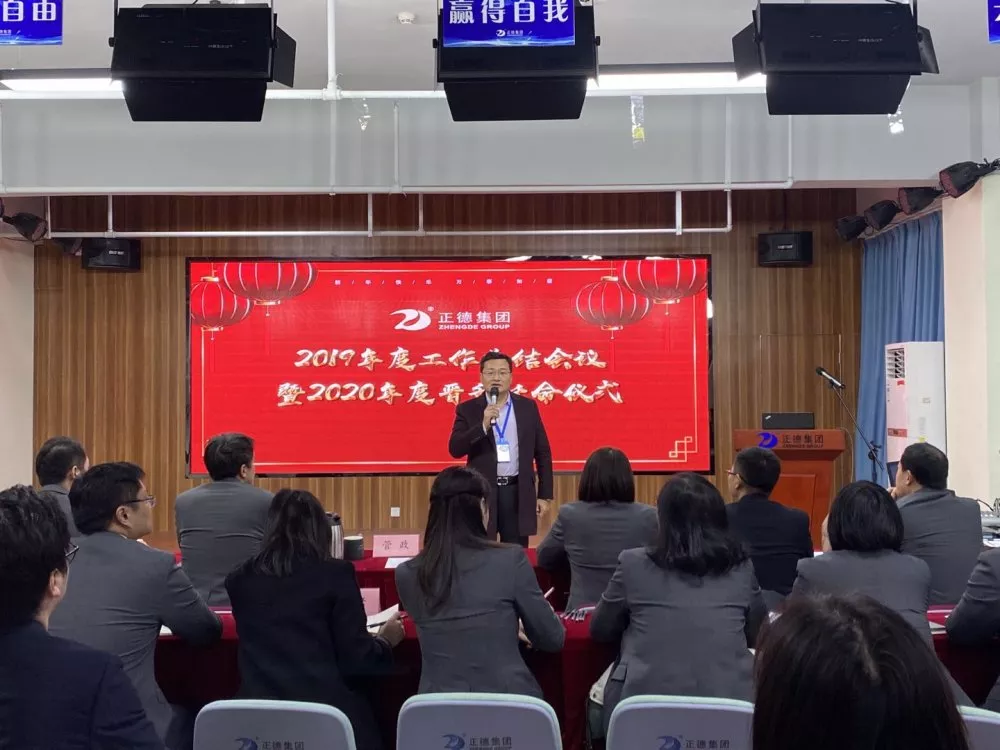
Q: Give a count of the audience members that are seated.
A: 13